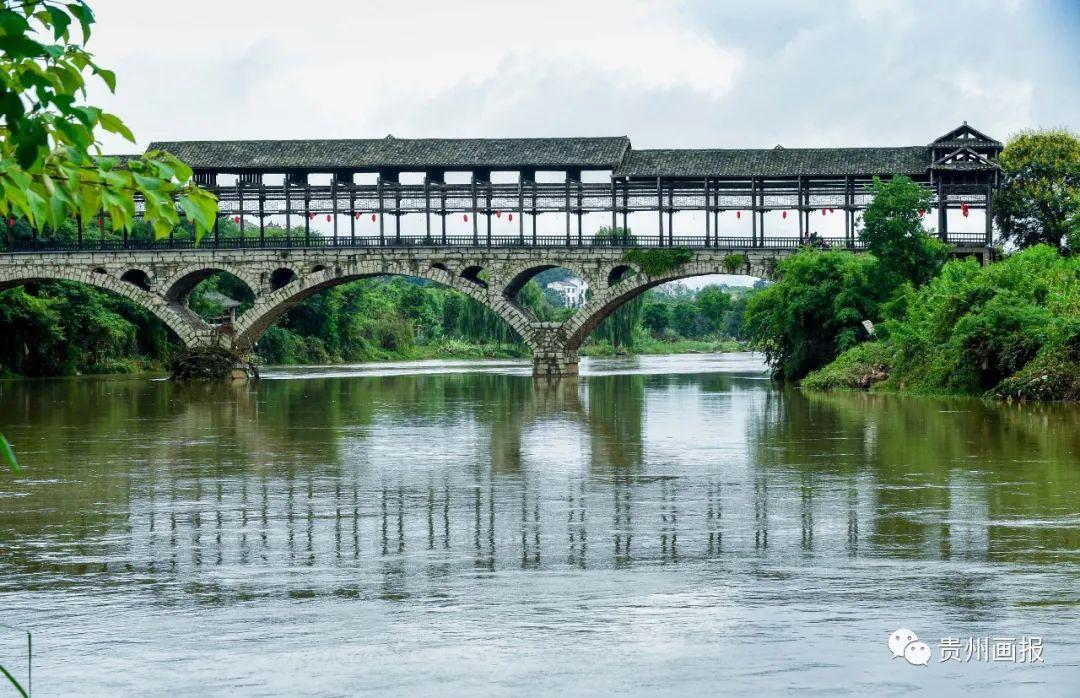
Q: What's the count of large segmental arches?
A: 3